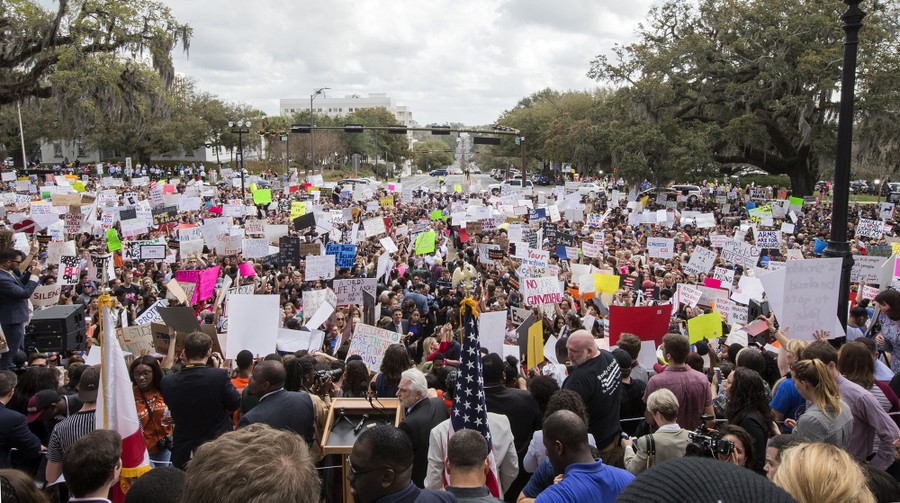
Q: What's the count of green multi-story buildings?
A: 0